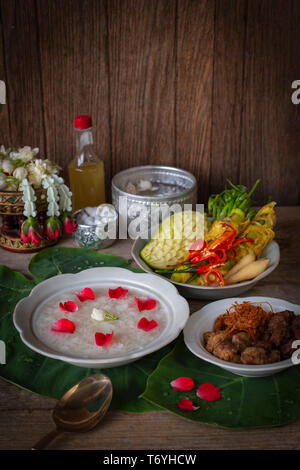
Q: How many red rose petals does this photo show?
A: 10